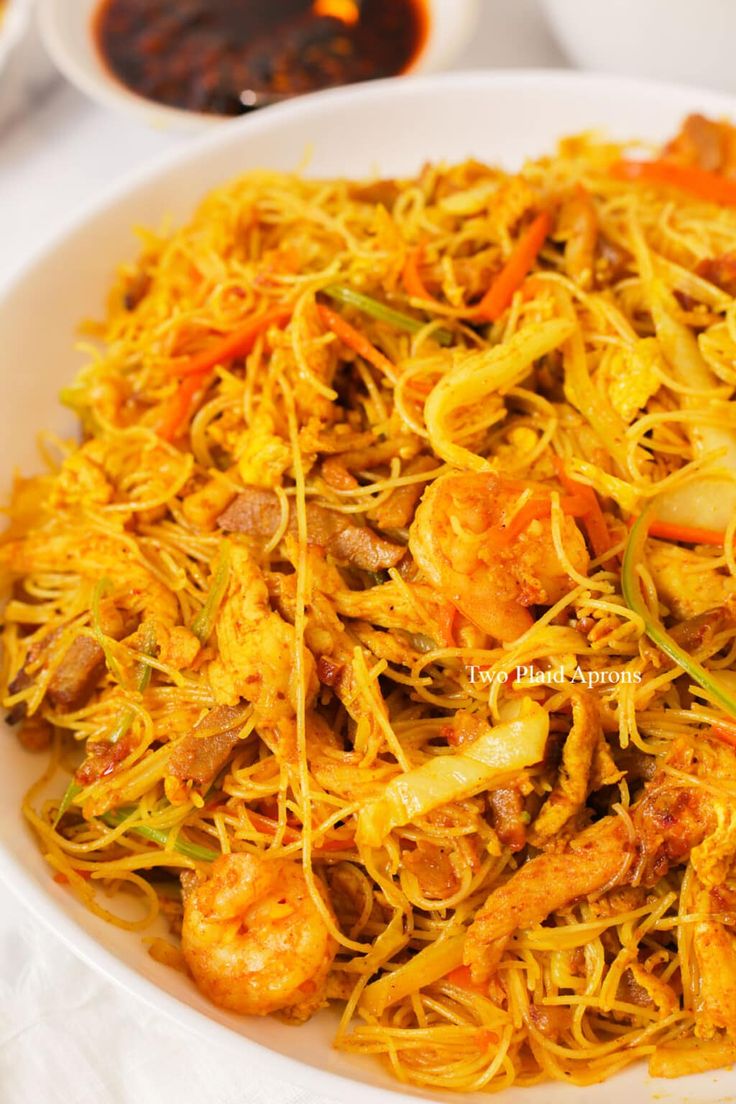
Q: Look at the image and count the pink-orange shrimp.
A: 2